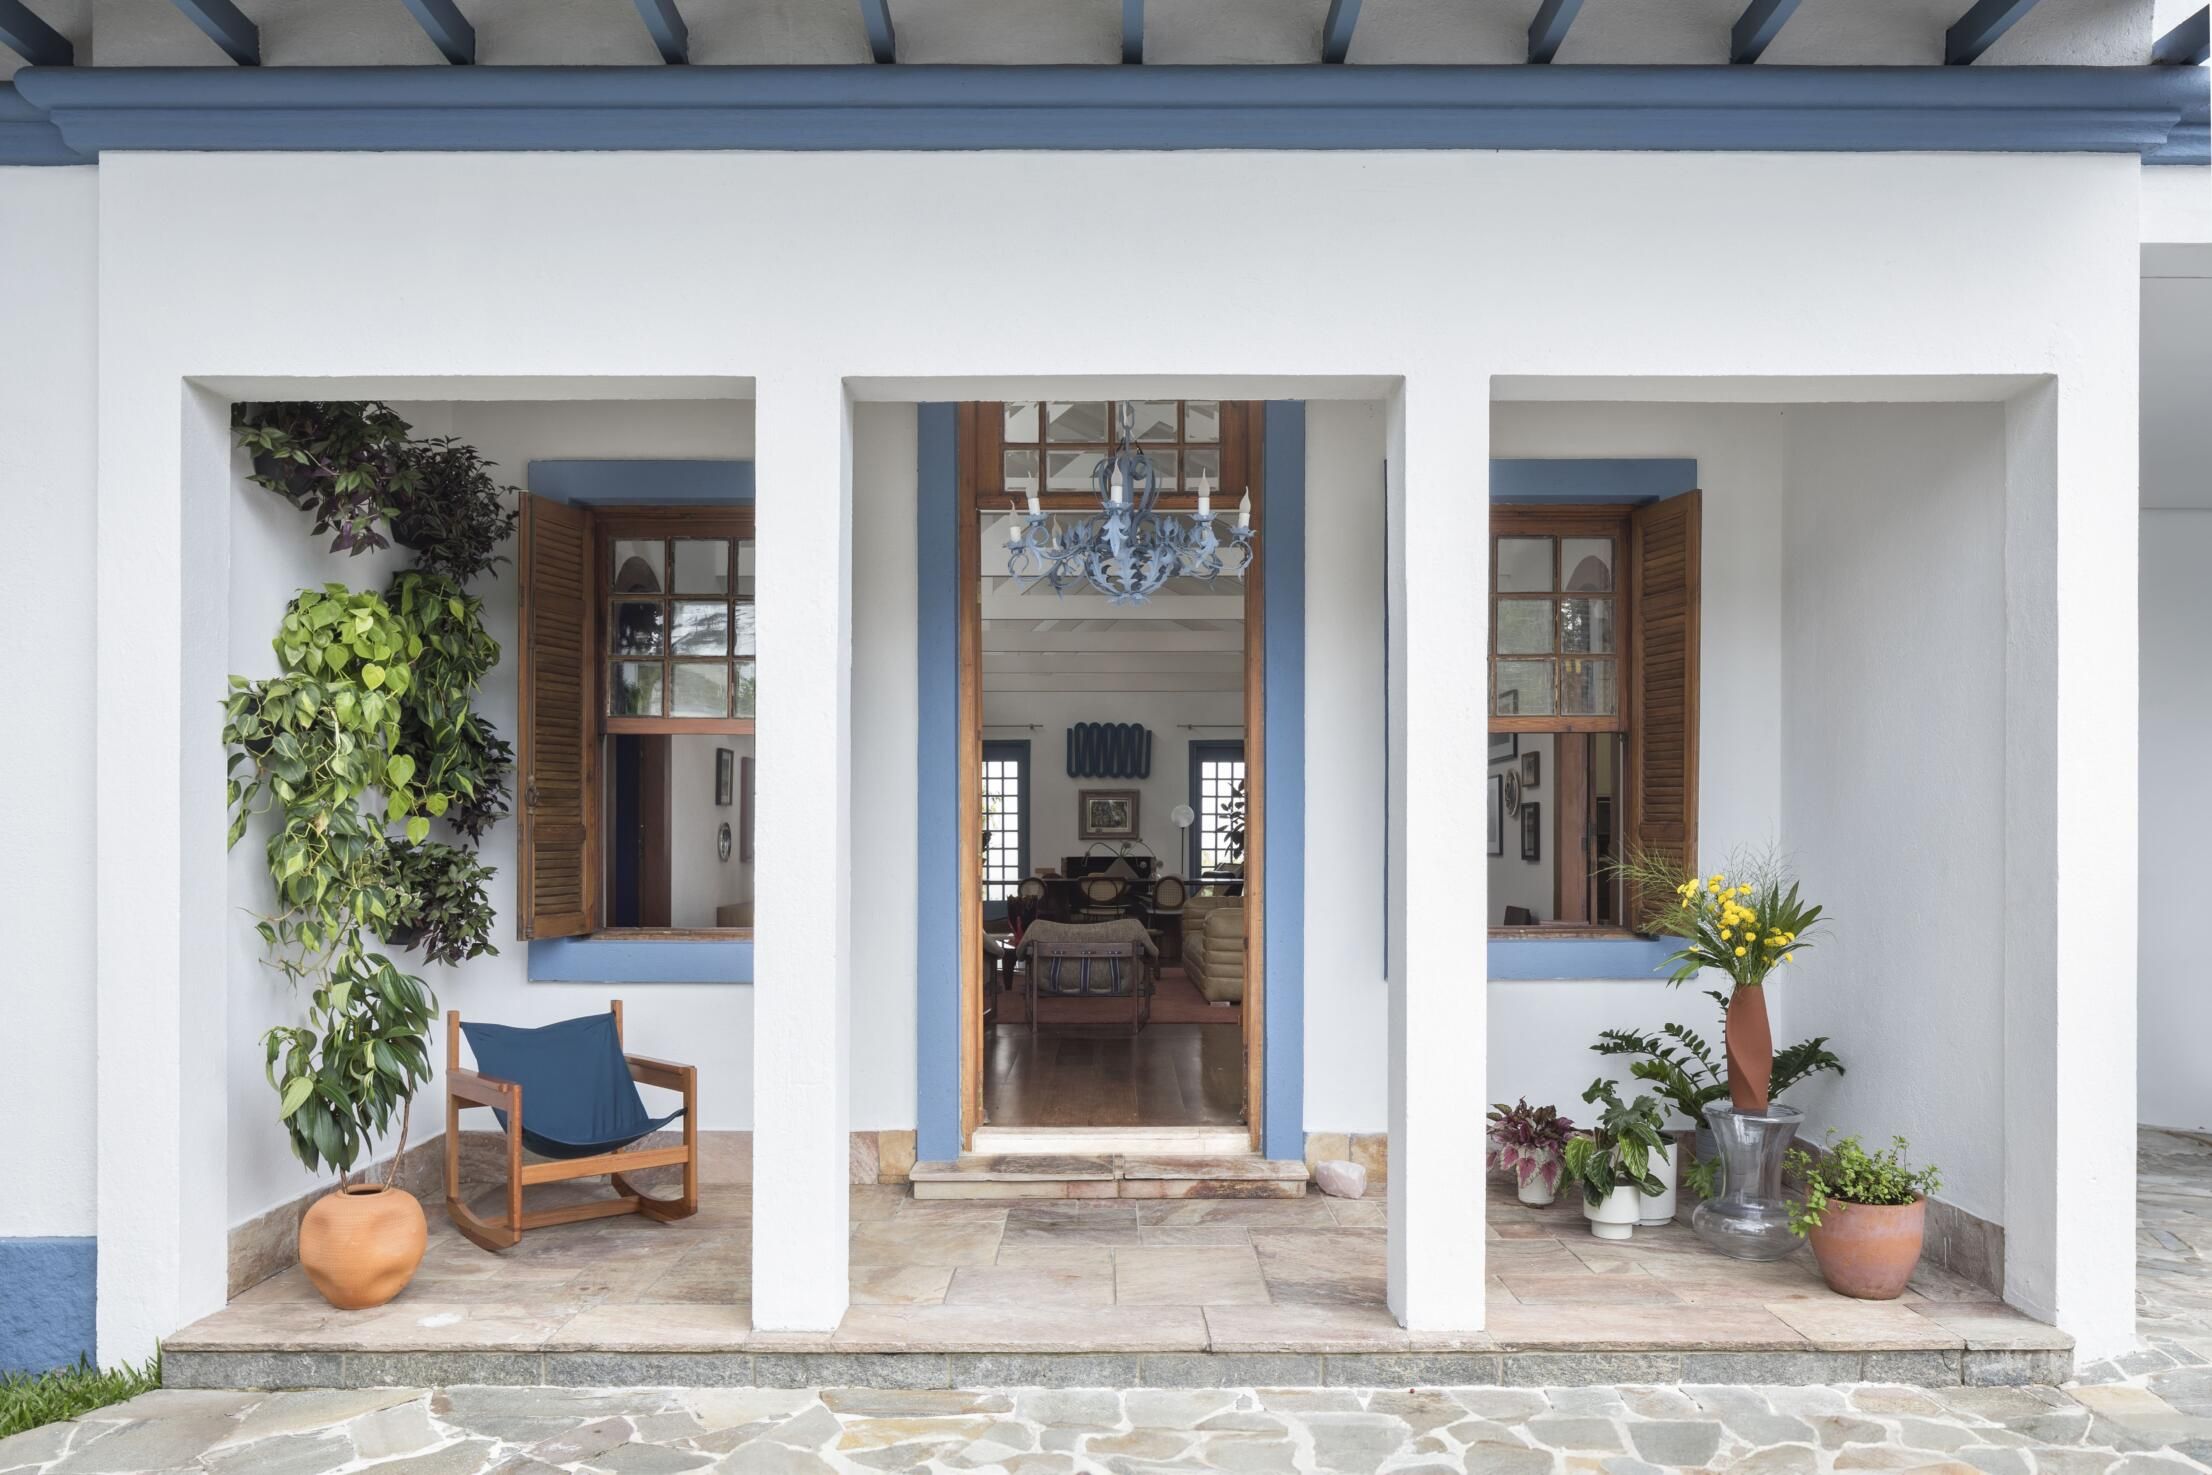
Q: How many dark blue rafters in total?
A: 11